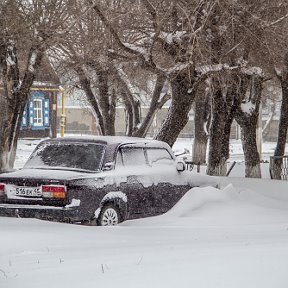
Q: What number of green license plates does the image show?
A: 0